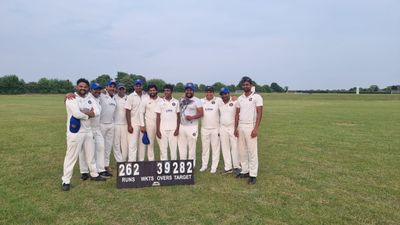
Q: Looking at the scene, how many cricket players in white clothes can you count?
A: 11